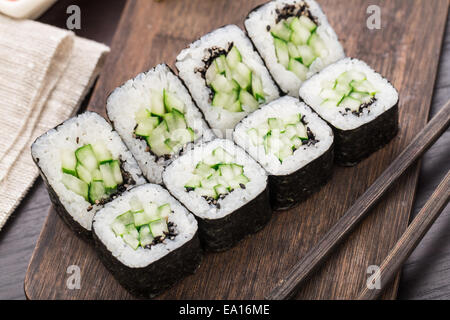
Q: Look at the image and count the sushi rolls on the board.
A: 8